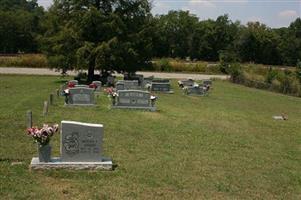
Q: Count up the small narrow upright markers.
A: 3